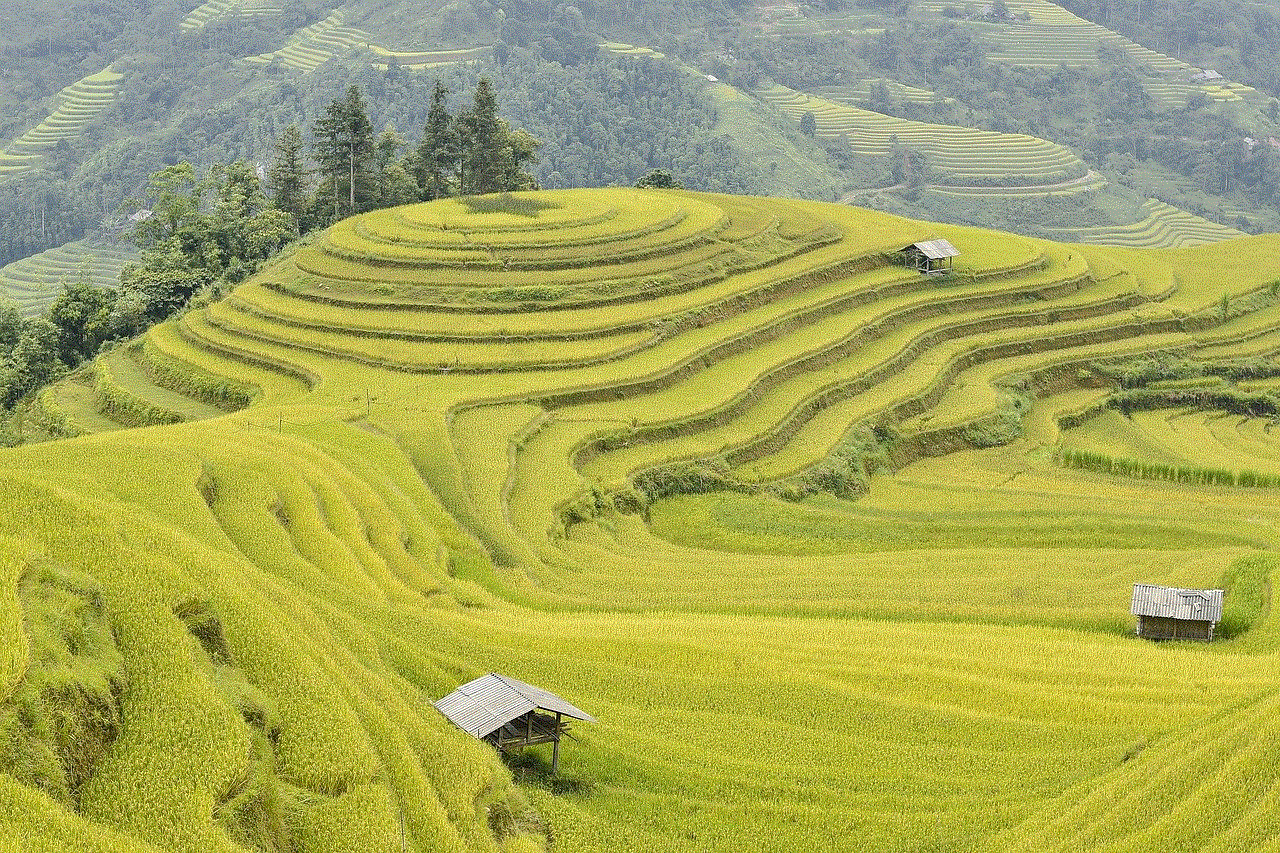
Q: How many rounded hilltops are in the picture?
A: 1